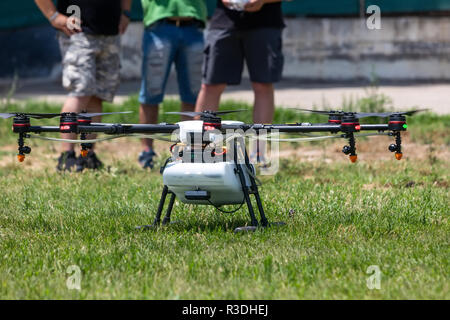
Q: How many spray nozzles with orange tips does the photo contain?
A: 4